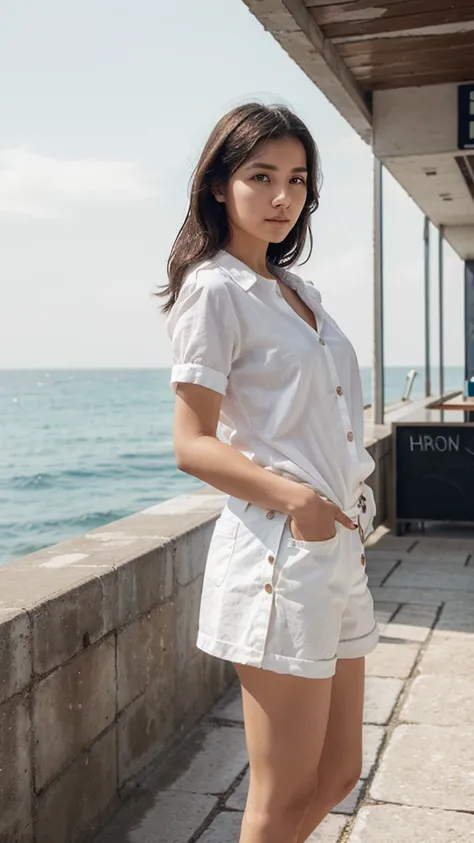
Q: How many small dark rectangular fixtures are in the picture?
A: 2